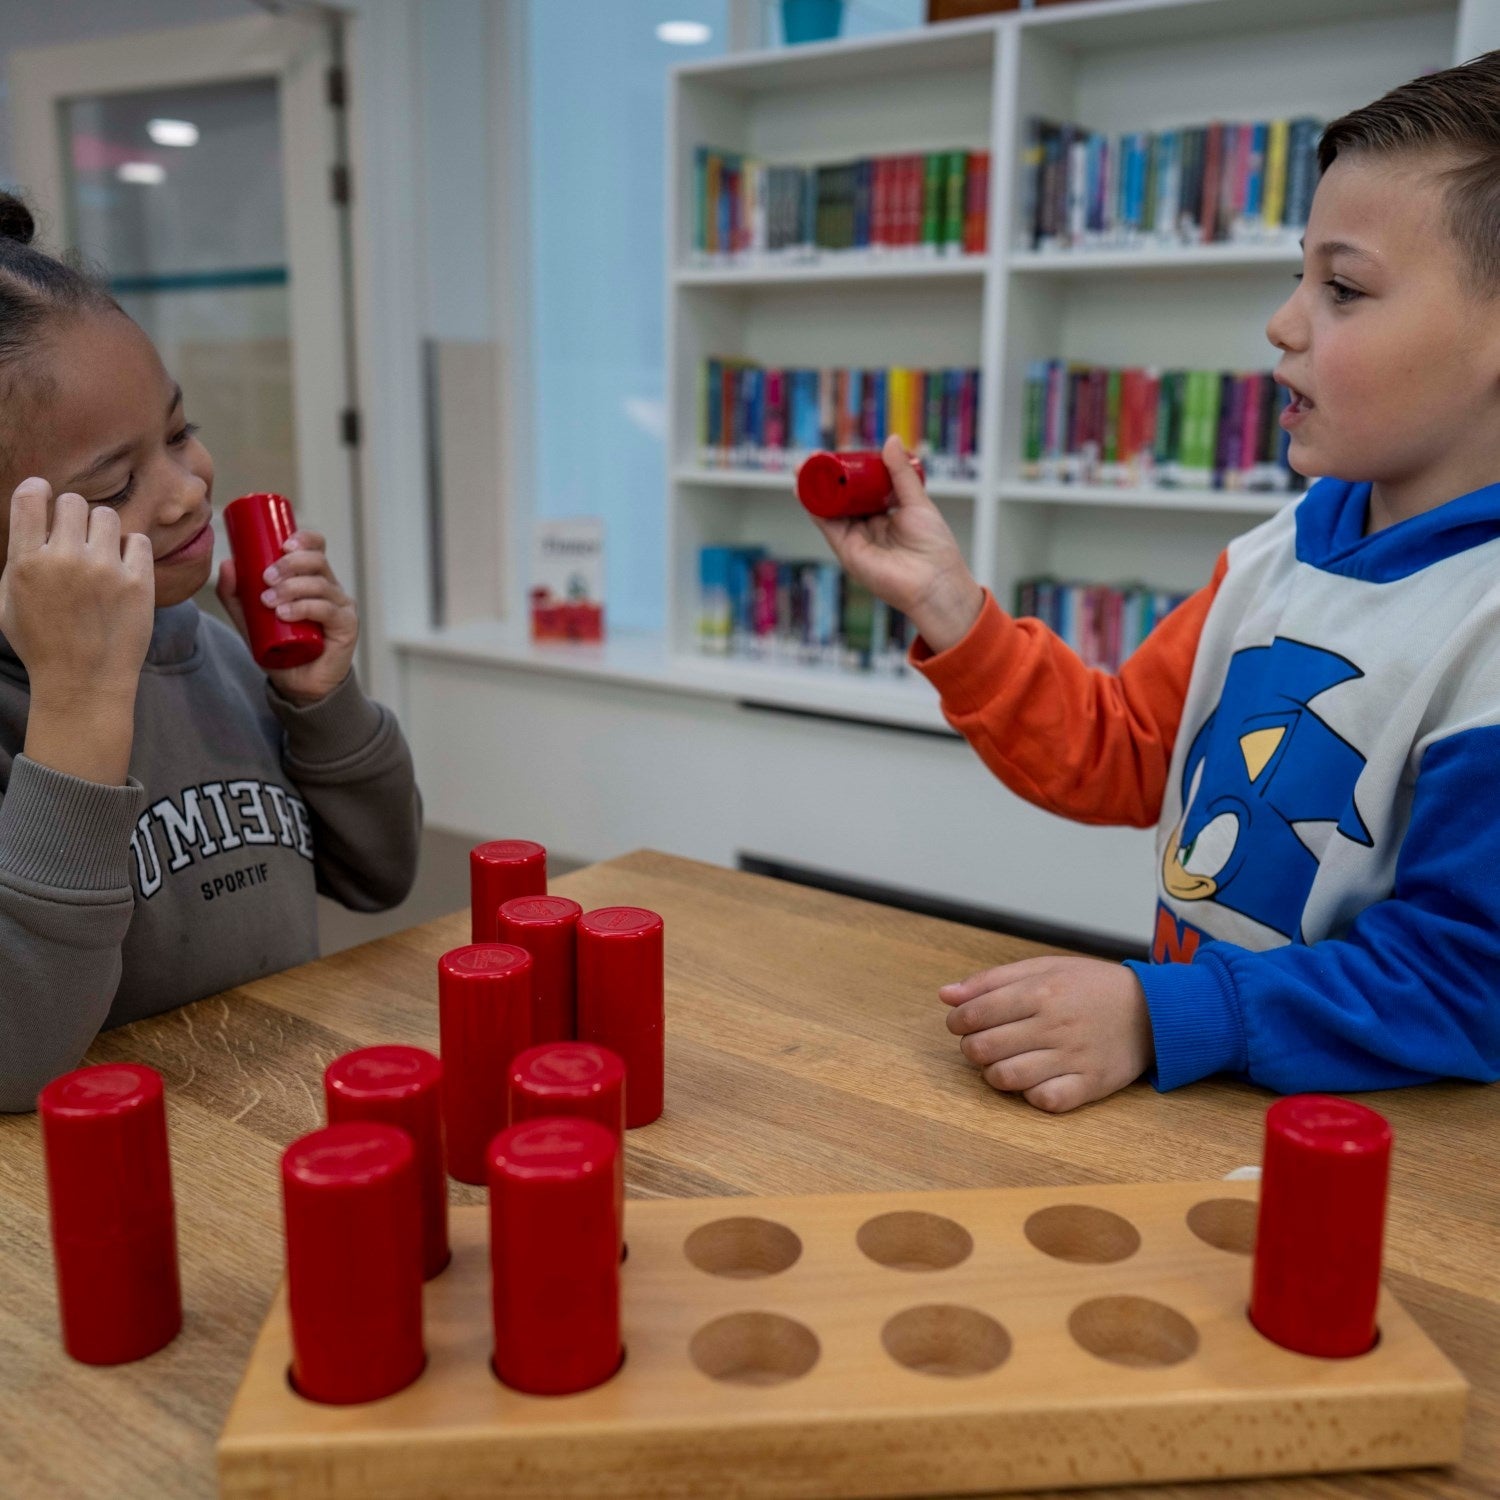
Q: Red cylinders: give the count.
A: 12